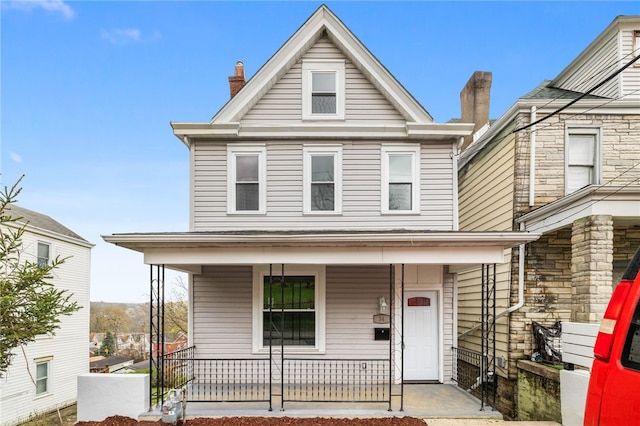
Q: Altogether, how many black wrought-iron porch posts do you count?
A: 4